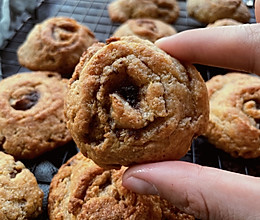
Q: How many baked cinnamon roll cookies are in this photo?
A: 10